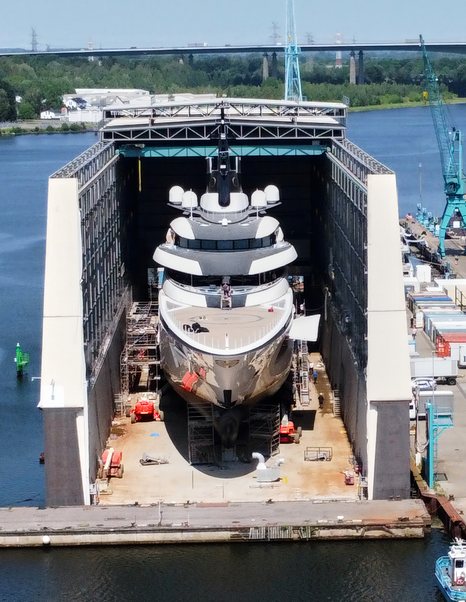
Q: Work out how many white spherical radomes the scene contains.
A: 4